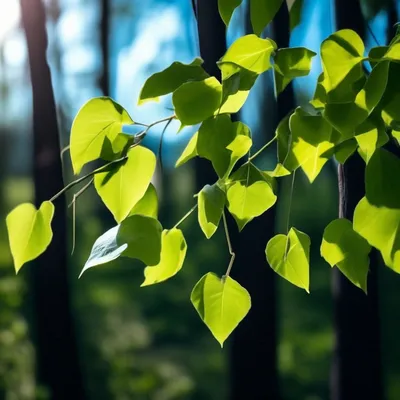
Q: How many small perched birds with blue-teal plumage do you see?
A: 0